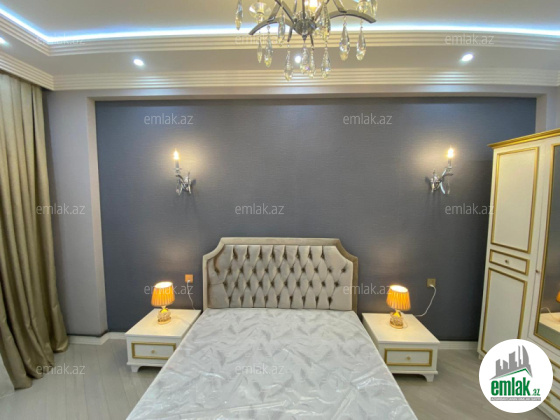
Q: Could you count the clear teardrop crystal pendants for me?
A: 12